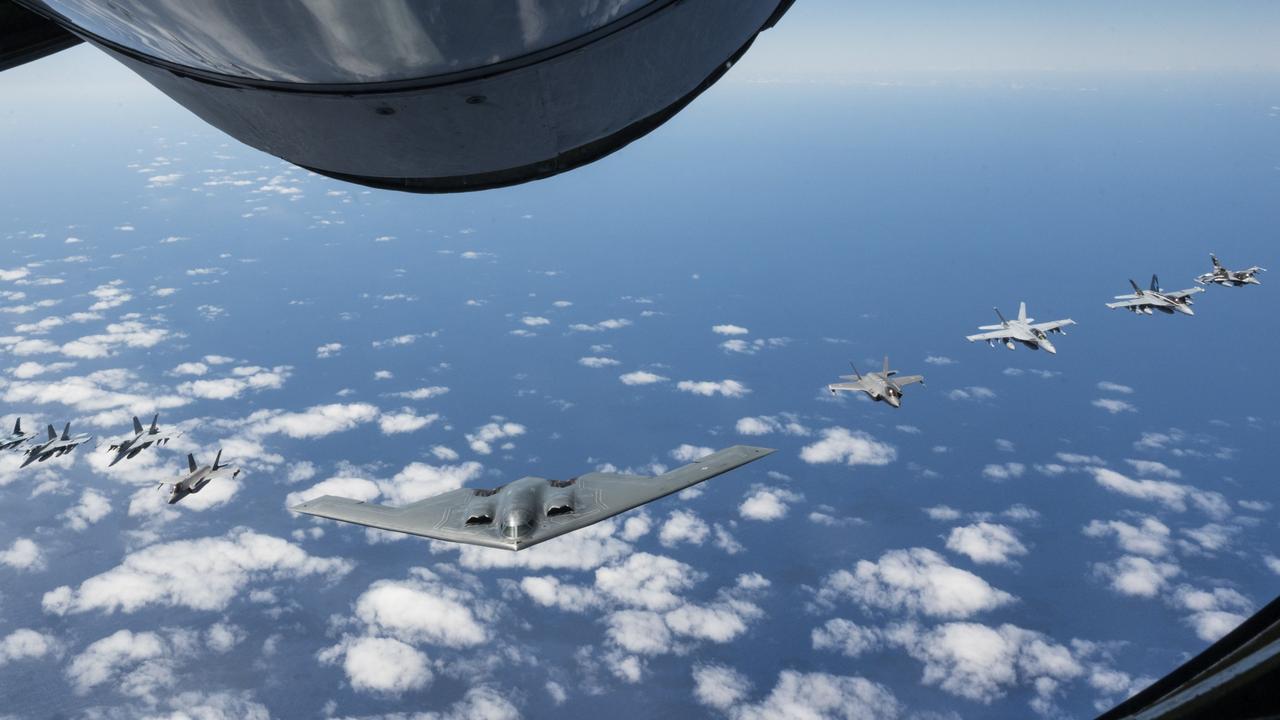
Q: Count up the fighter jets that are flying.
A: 8